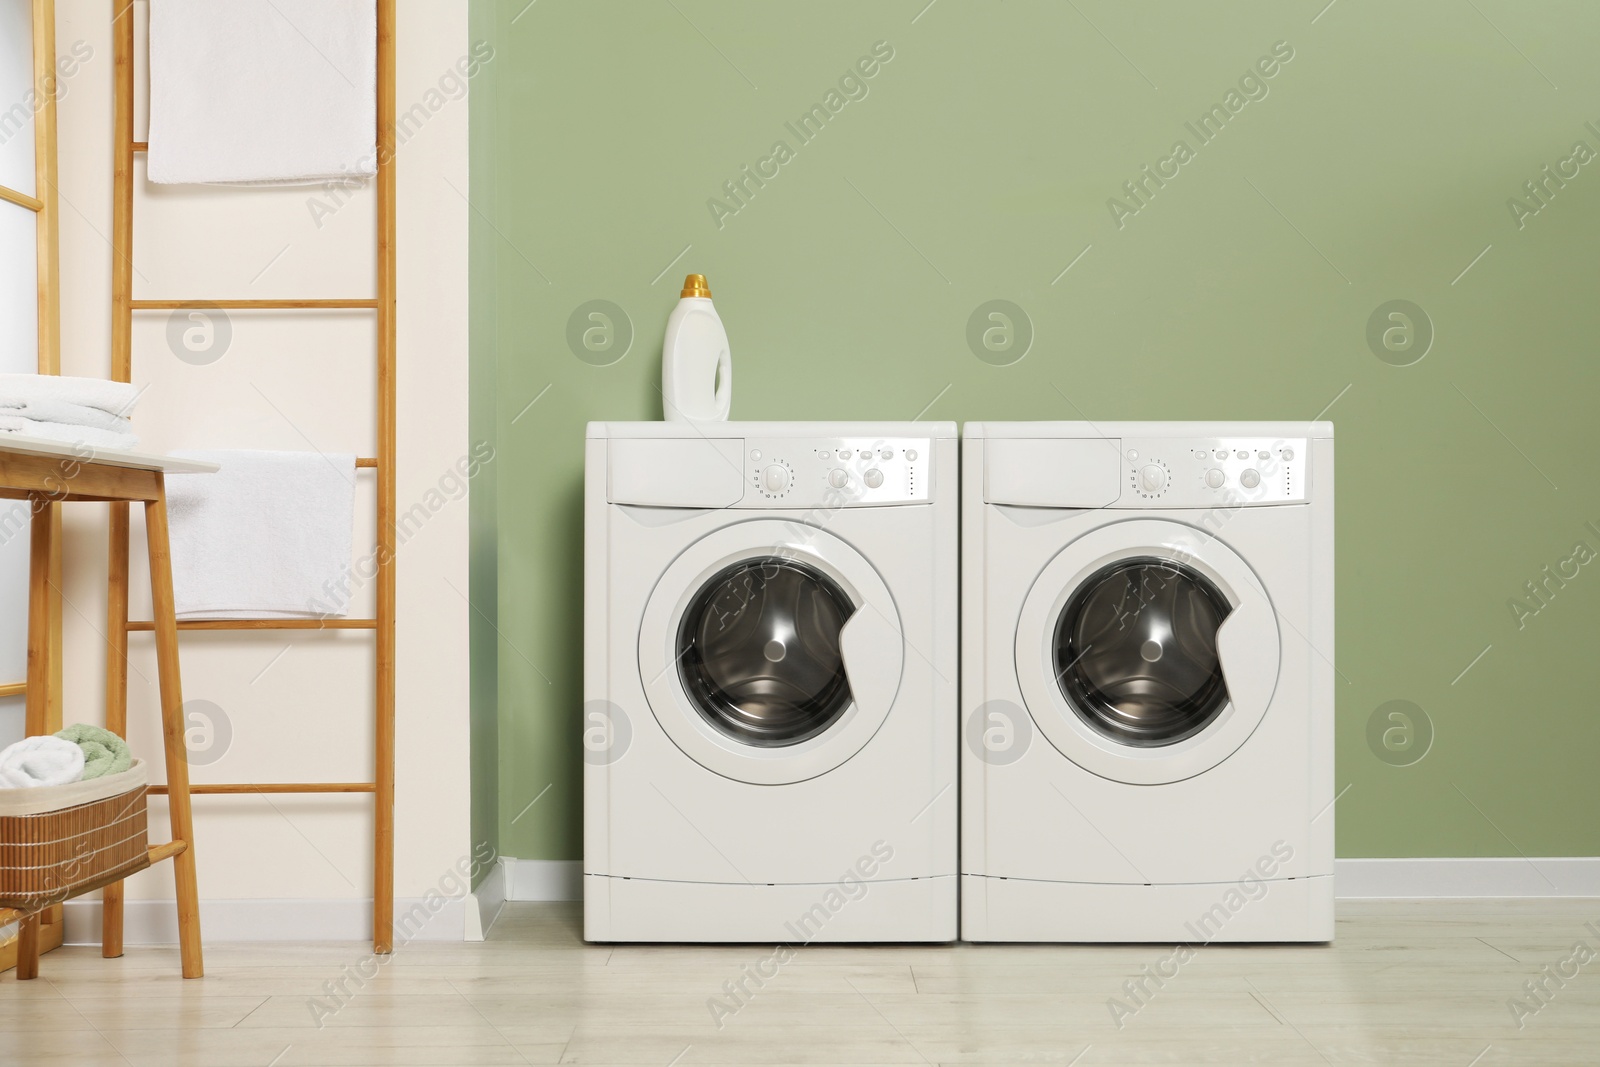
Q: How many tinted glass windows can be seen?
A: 2